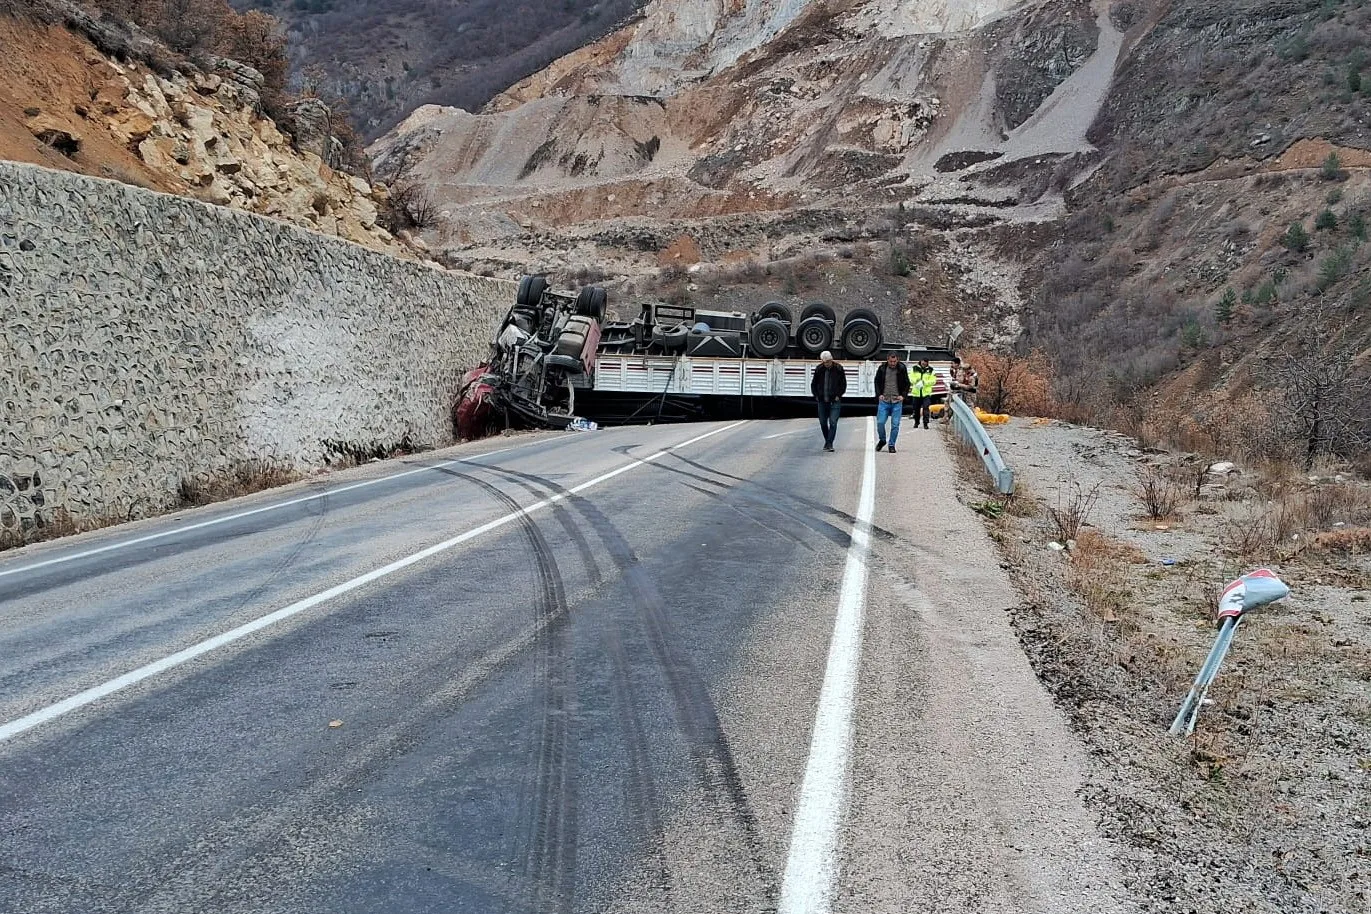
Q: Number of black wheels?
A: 12